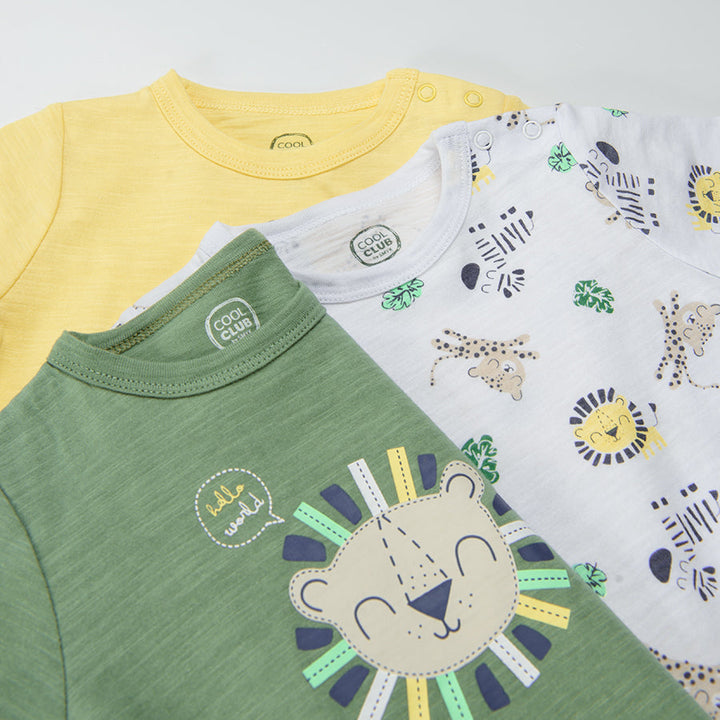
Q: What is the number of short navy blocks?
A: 9